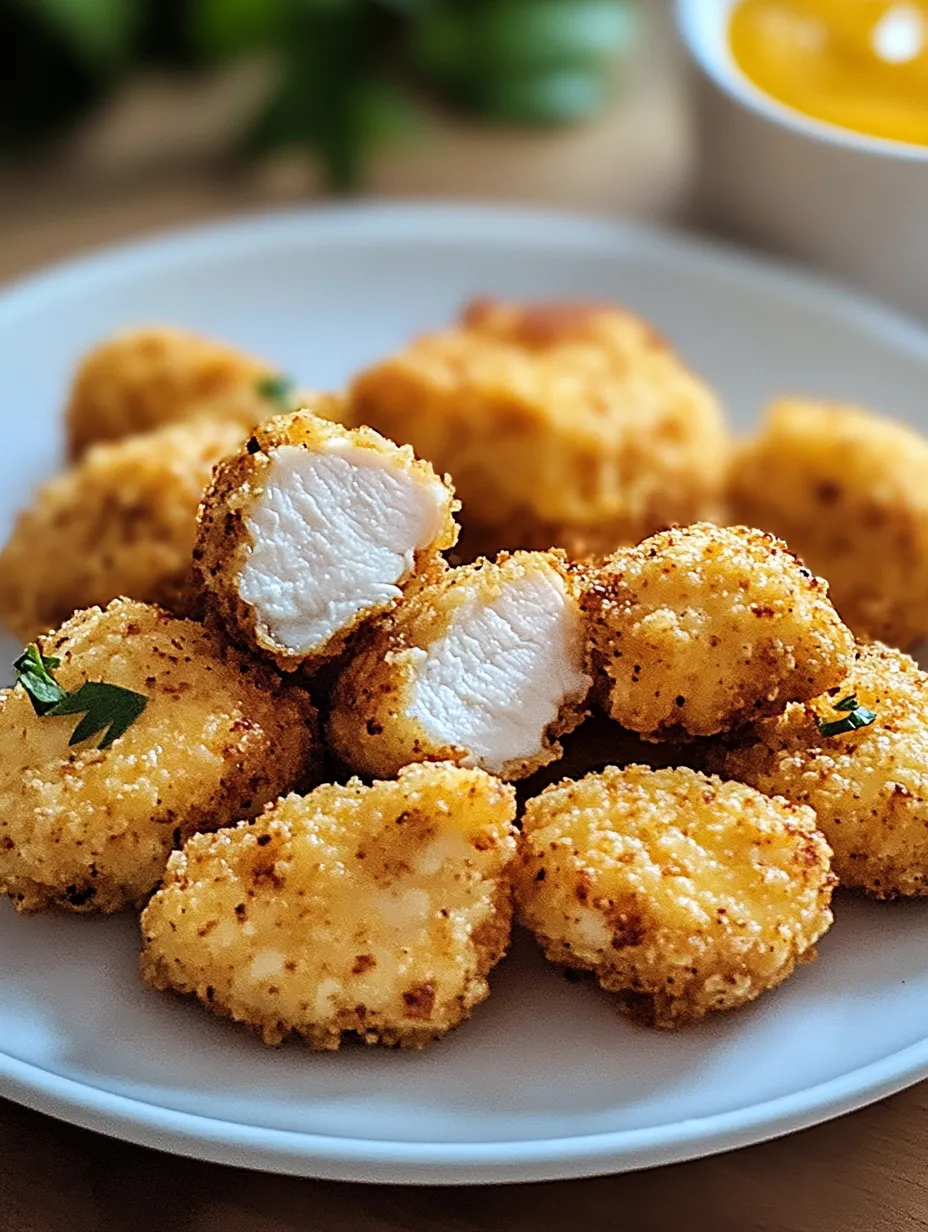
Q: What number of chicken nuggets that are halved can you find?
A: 2